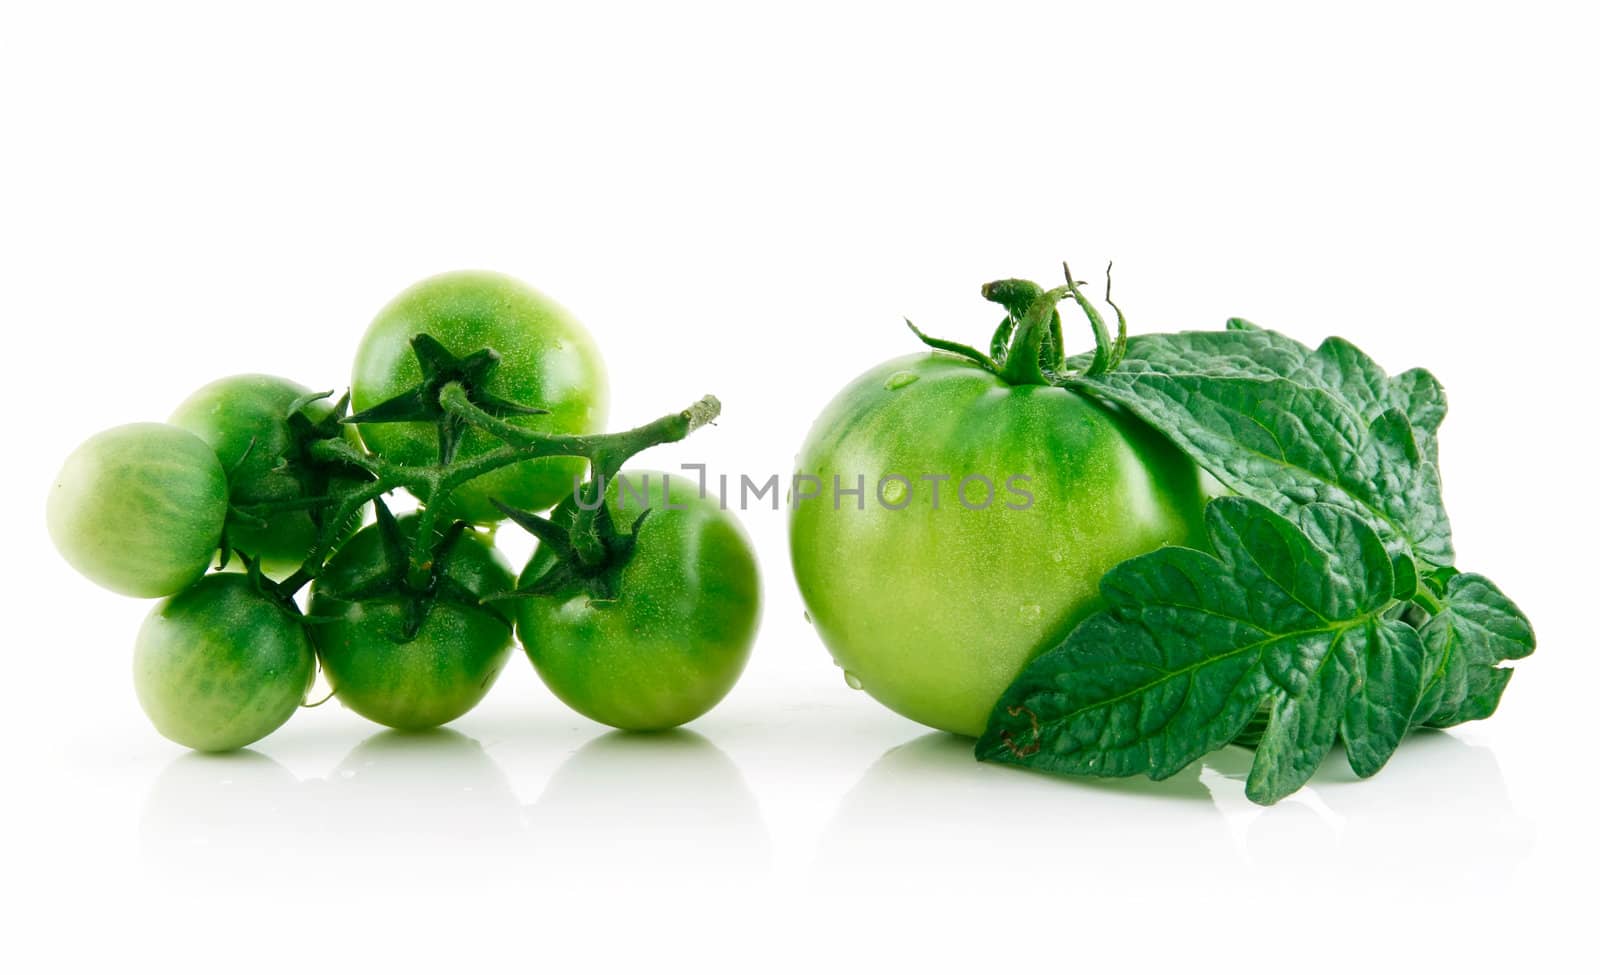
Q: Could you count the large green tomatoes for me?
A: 1